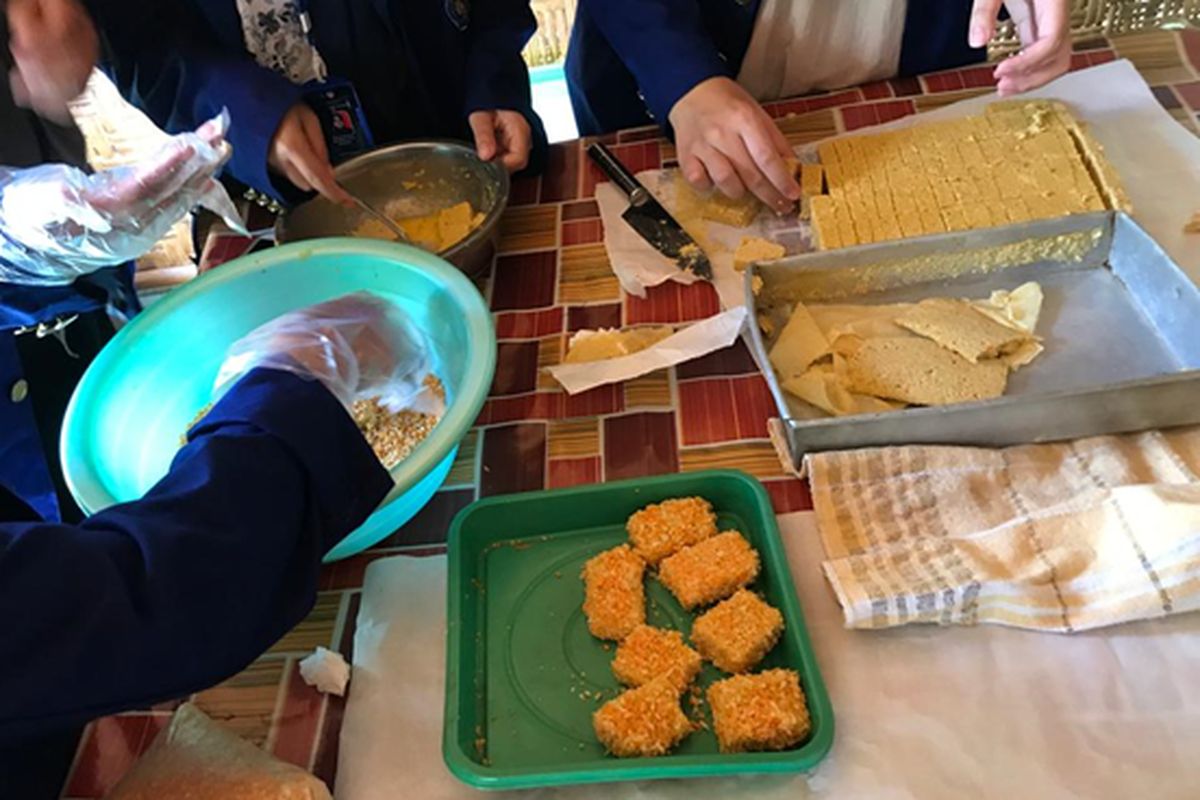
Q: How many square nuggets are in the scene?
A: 7